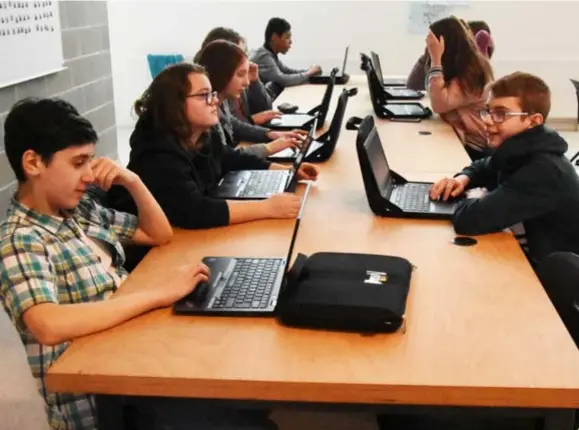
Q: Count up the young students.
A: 8